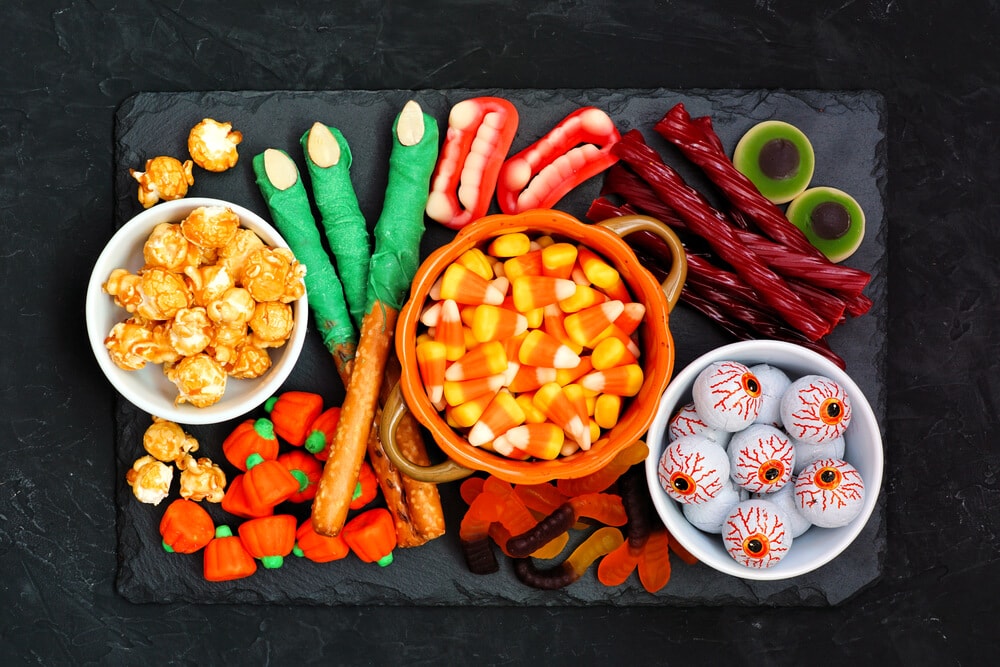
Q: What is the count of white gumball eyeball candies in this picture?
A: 11